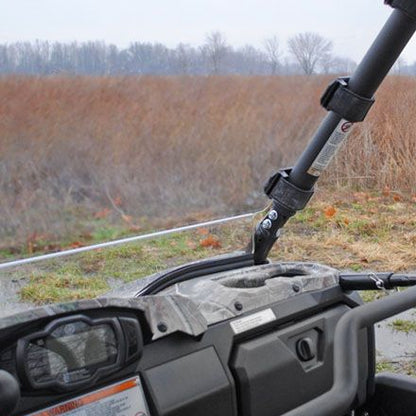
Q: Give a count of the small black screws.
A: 3